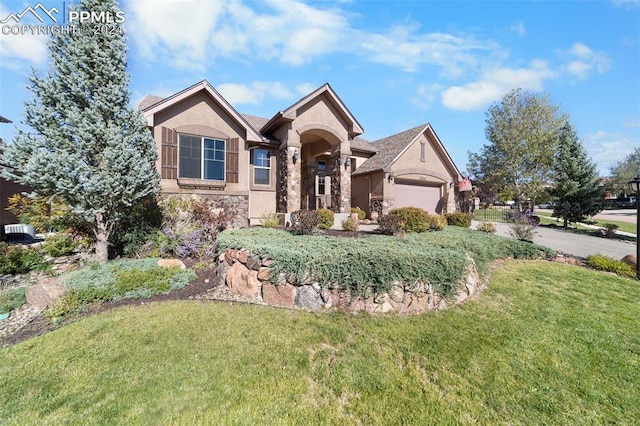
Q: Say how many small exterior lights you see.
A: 4